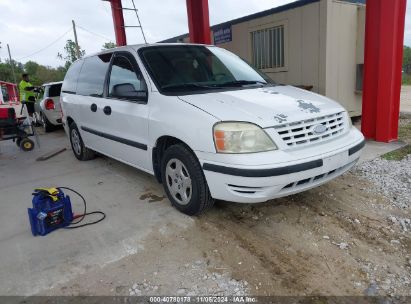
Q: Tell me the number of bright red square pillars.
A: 3